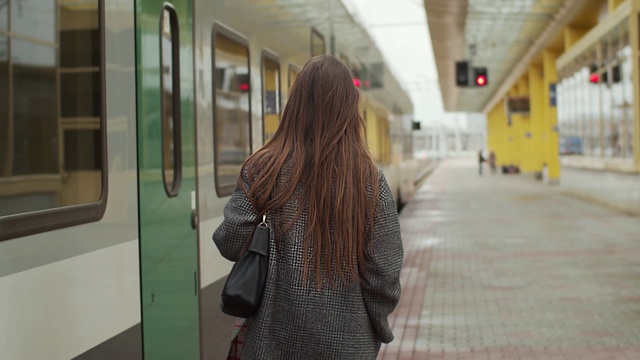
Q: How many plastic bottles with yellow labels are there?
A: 0